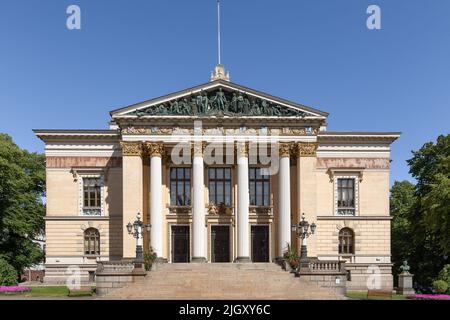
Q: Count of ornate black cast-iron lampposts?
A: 2